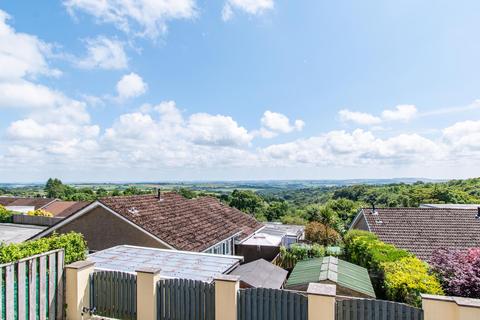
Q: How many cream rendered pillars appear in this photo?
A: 5